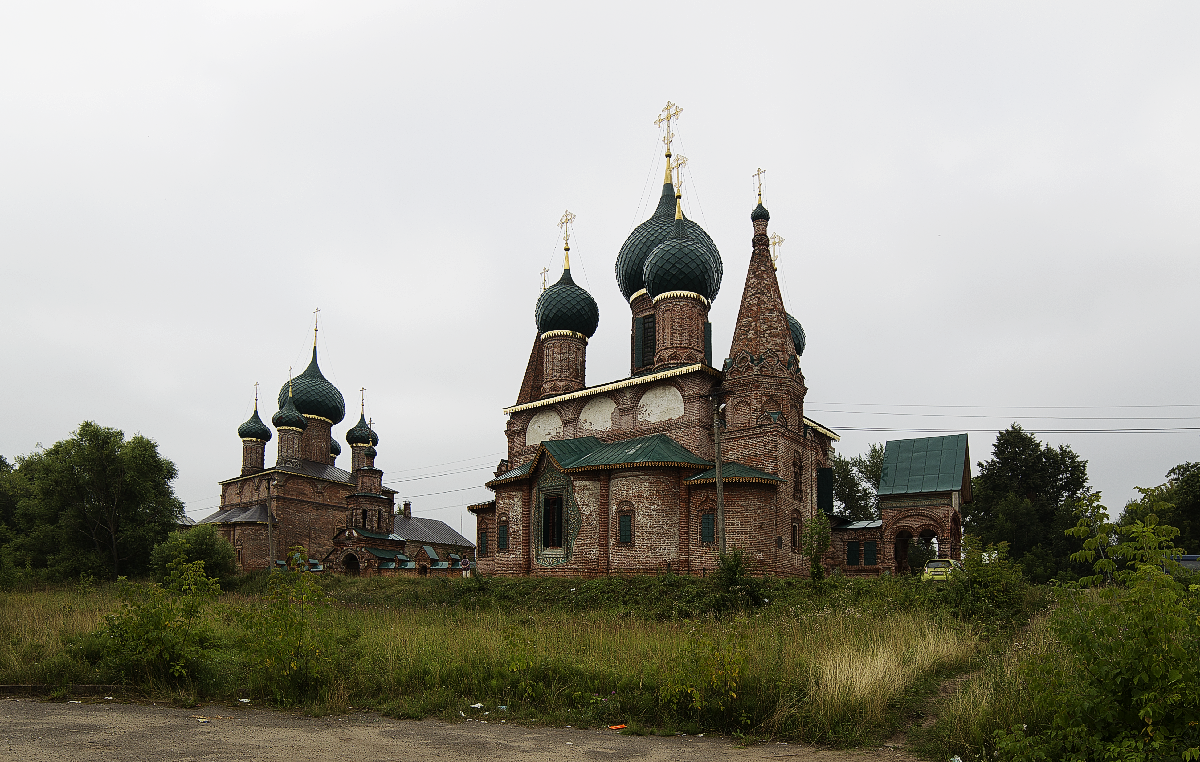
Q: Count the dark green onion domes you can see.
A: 11